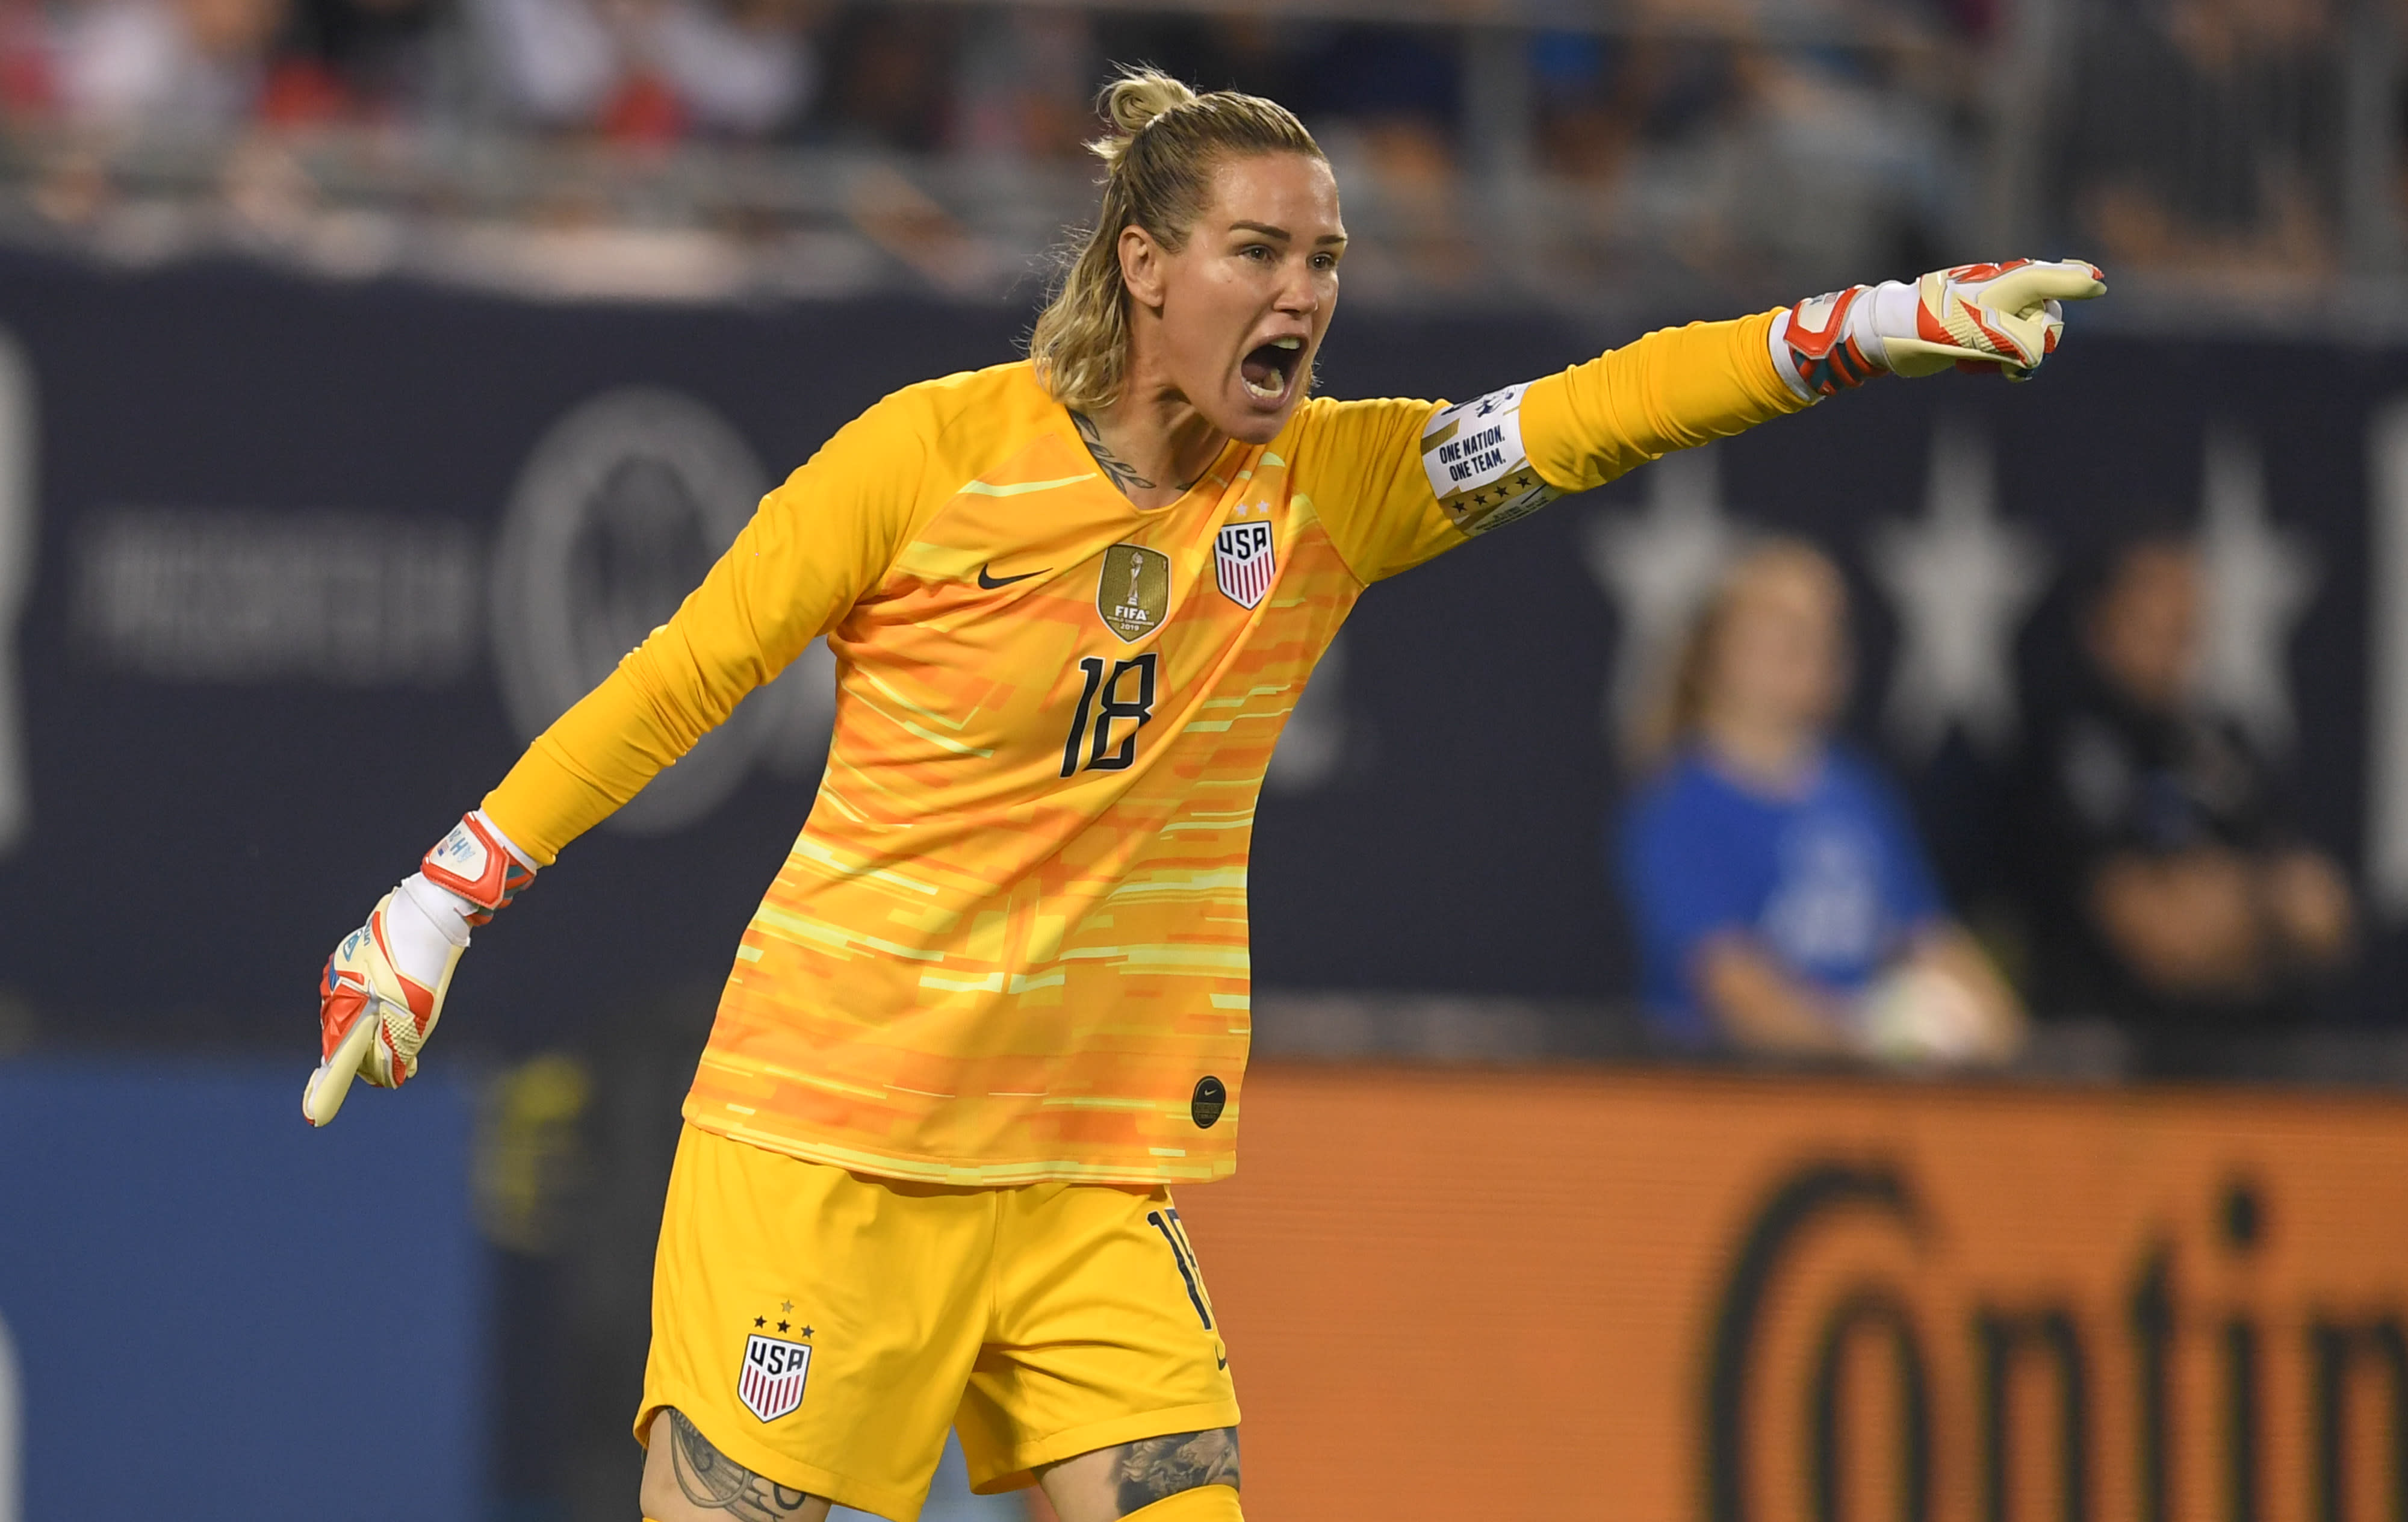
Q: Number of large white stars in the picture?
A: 3